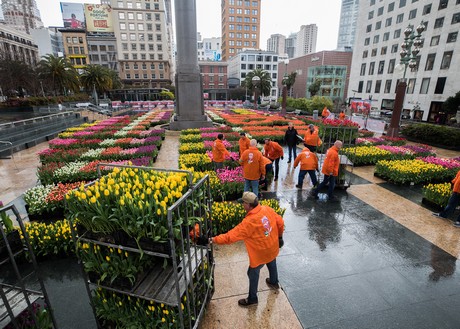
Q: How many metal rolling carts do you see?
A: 3